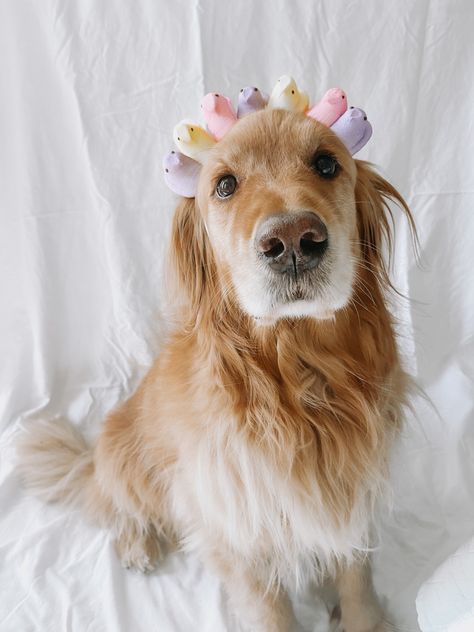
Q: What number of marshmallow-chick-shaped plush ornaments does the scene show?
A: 7